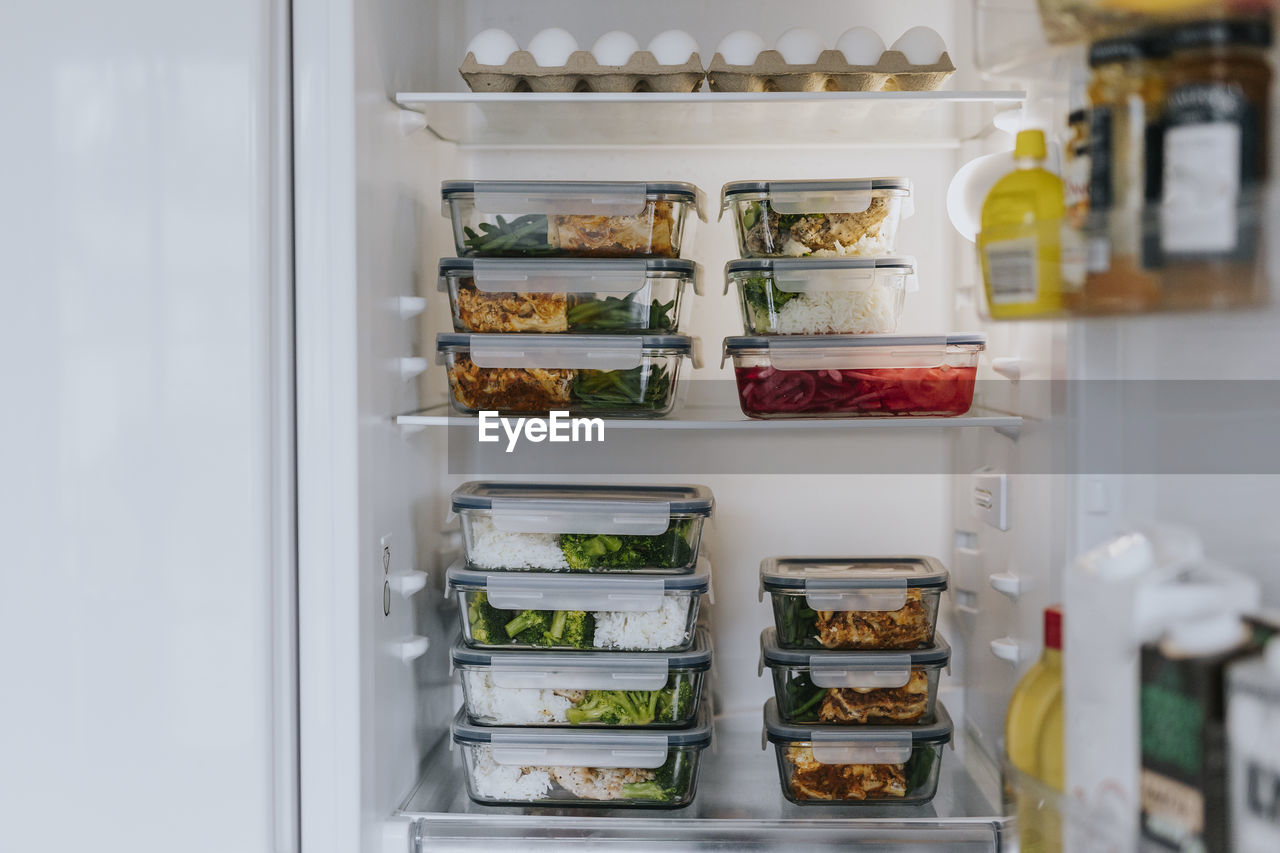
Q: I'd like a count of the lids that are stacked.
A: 13